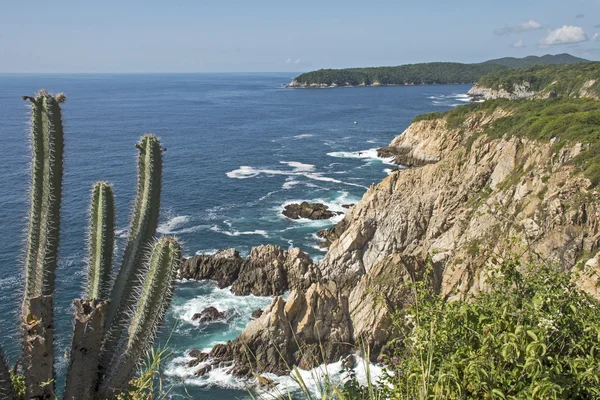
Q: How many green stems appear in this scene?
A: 4